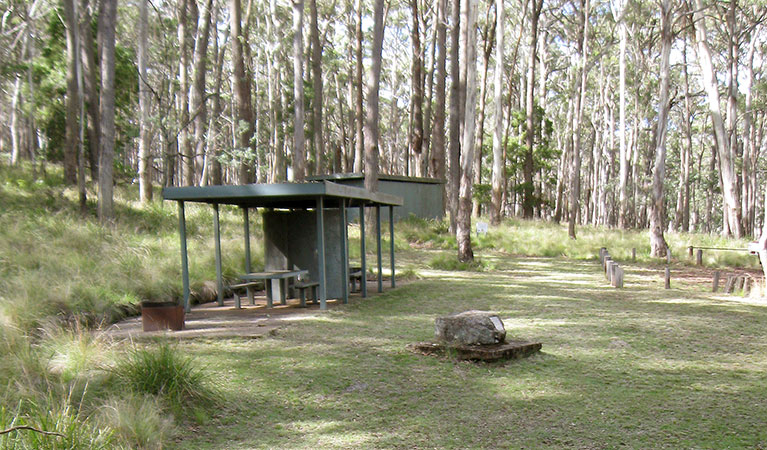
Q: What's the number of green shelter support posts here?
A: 8